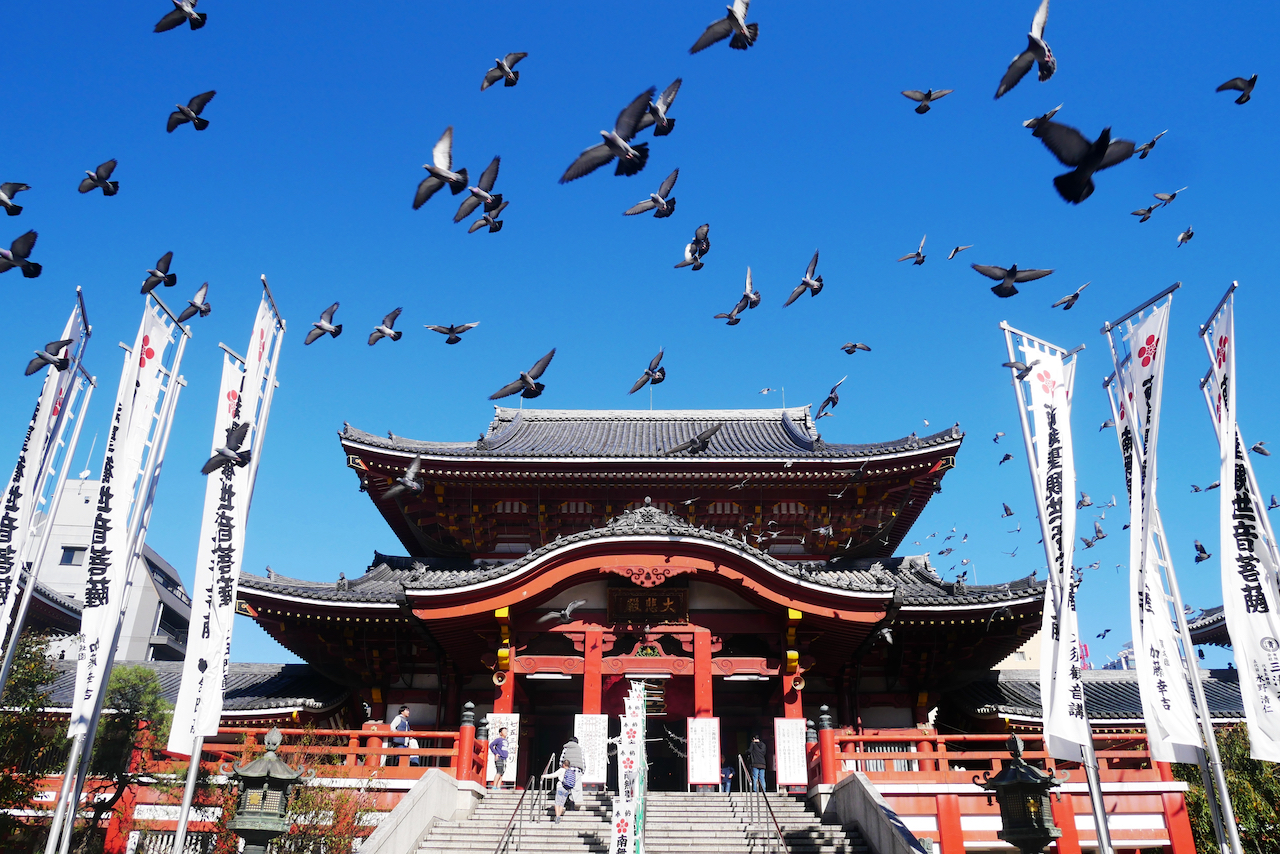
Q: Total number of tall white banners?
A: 12